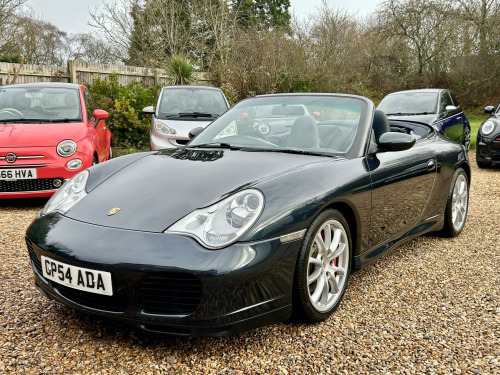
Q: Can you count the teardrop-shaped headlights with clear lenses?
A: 2